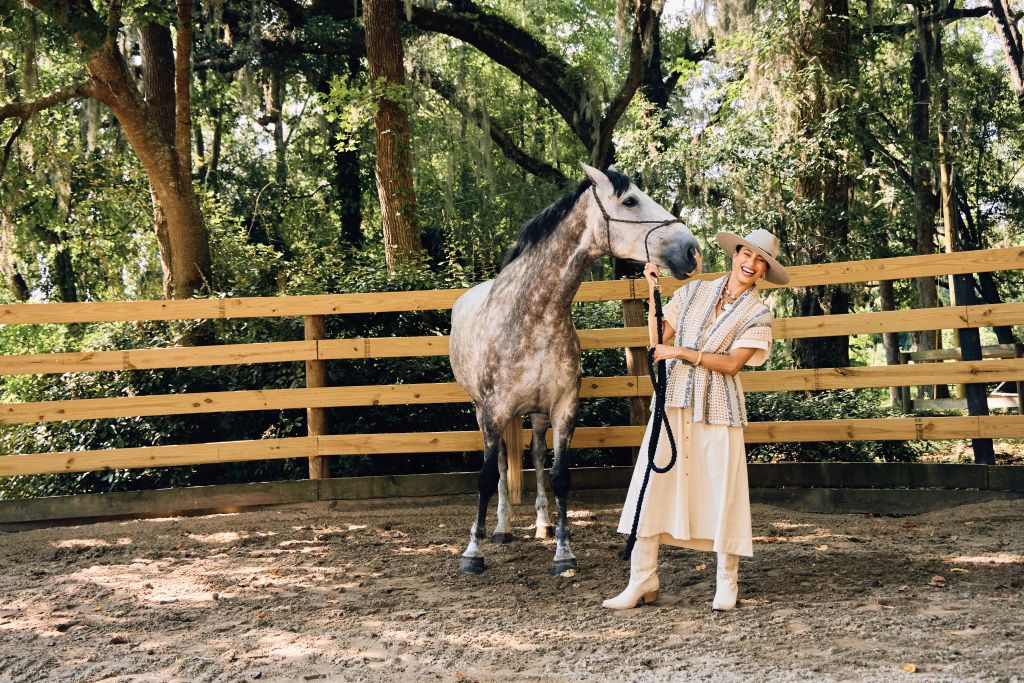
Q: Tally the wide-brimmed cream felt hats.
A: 1